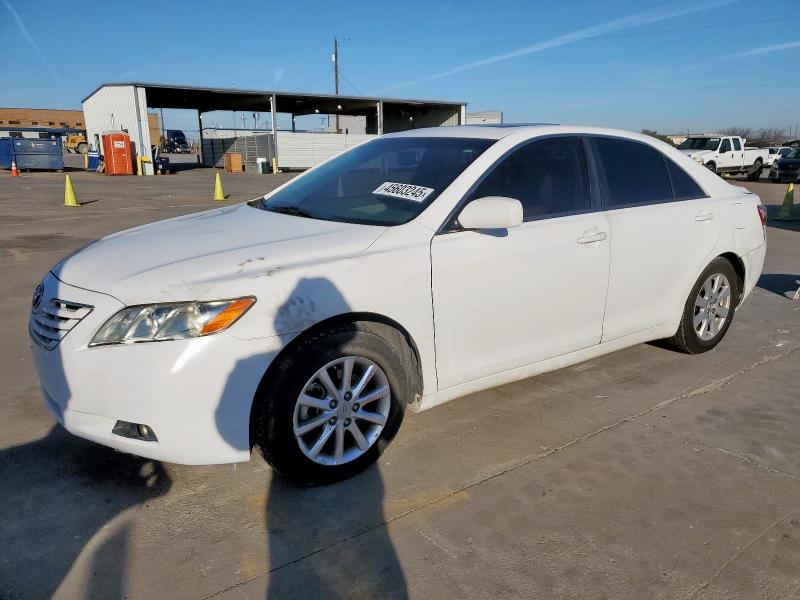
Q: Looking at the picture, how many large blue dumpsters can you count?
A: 2